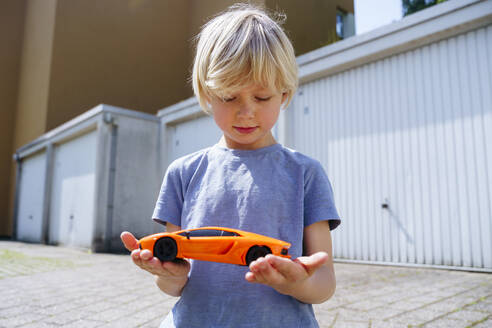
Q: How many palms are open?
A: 2